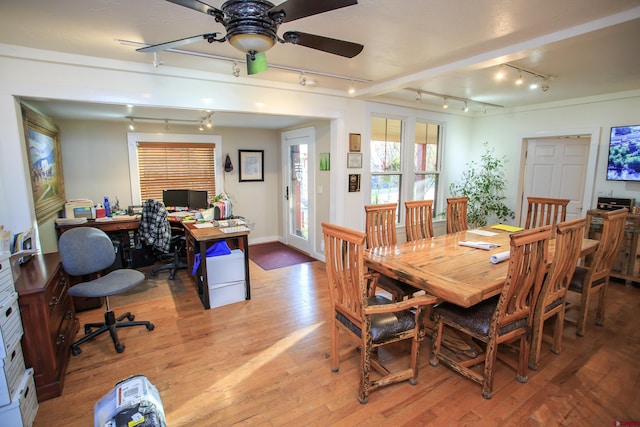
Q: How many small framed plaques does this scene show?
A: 3